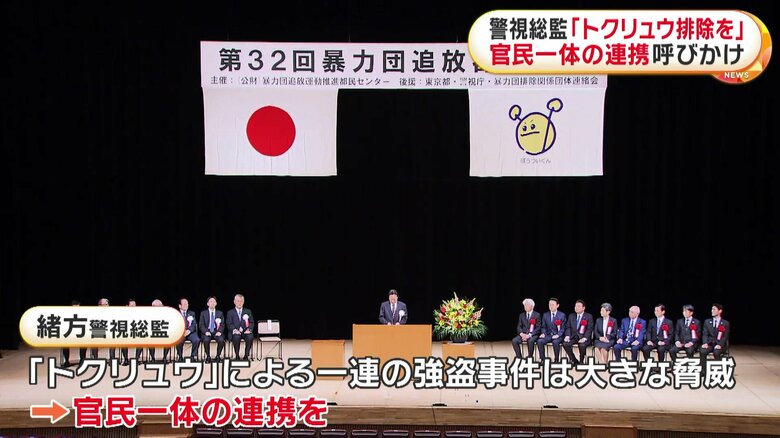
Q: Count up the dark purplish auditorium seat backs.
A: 12